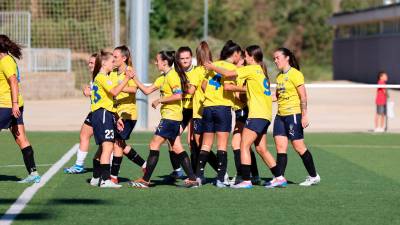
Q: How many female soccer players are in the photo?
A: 11